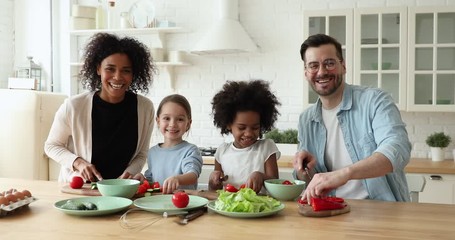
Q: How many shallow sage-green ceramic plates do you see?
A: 3